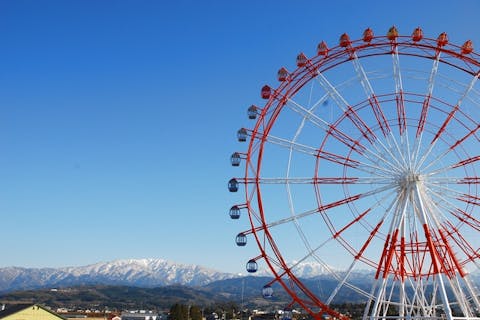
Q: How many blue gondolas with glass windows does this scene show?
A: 8